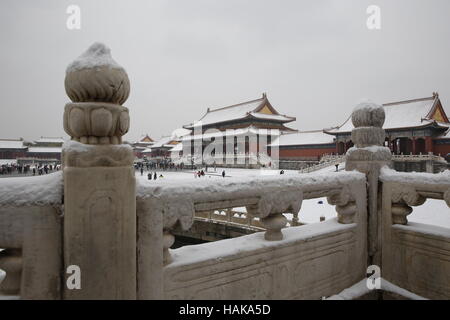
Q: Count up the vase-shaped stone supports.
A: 5